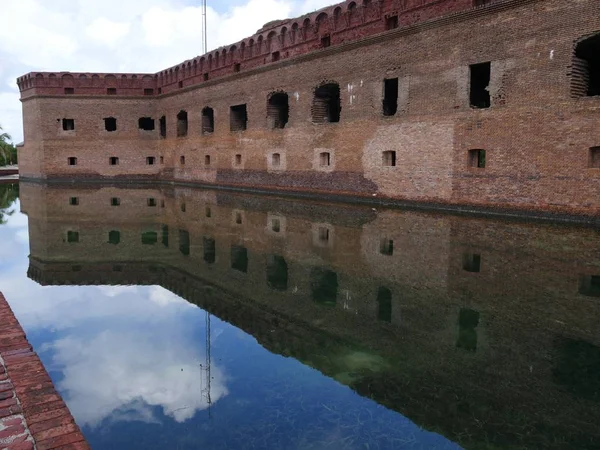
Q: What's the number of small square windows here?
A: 12